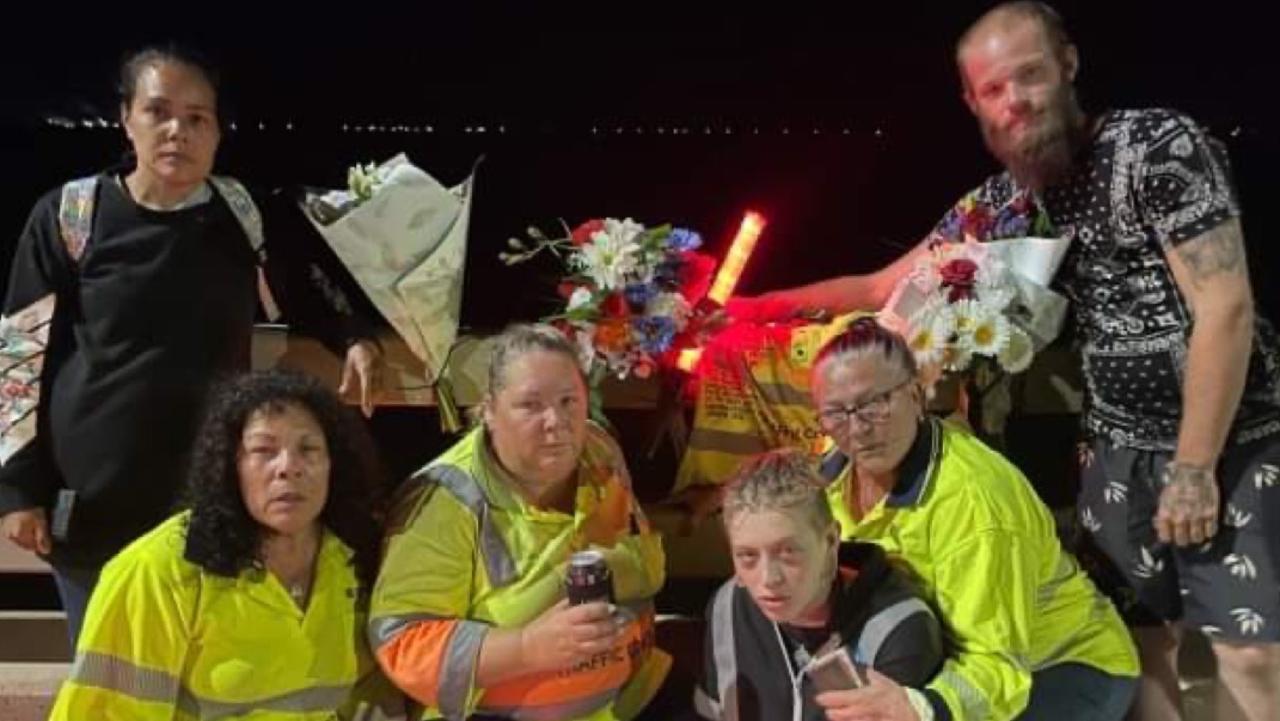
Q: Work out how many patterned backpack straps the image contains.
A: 2